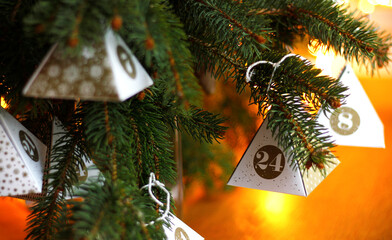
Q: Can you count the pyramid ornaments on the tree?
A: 6